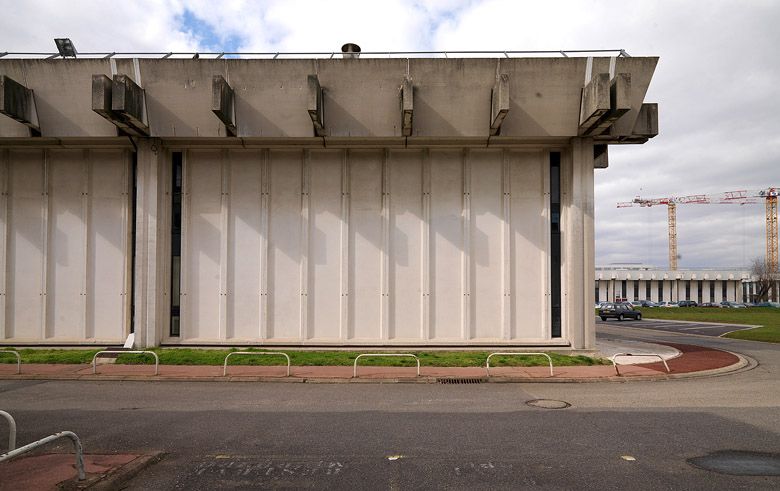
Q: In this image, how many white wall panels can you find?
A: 12